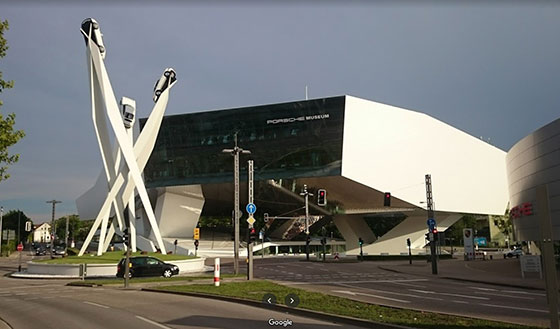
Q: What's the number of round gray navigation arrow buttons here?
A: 2